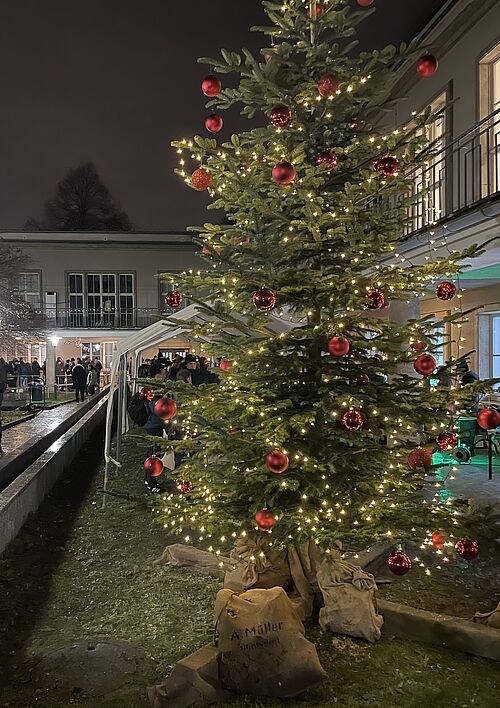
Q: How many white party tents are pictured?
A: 1